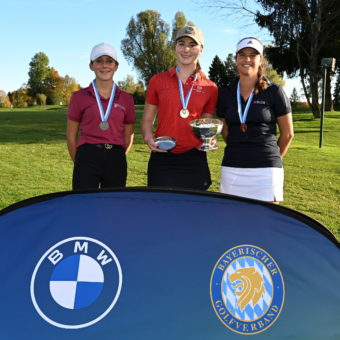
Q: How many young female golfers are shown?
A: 3